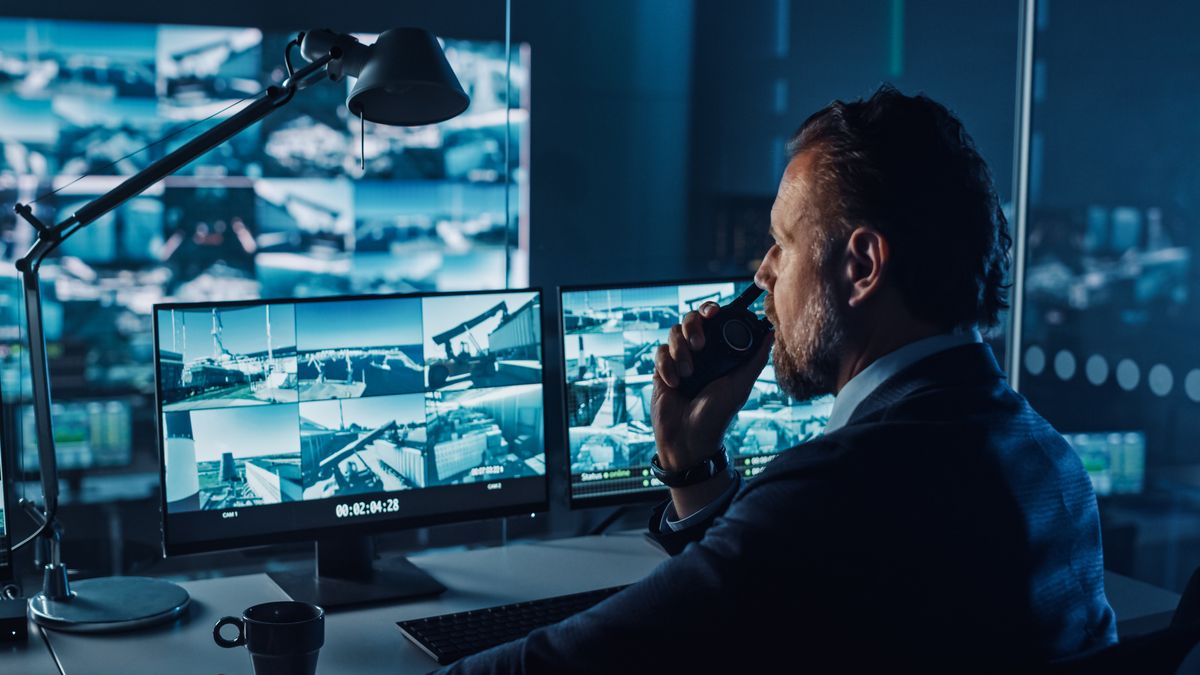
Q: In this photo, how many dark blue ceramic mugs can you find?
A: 1